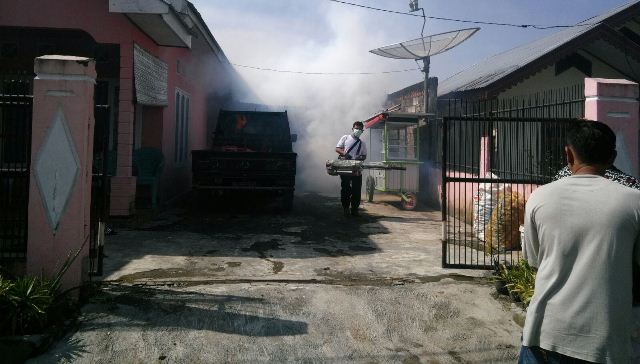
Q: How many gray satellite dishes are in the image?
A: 1